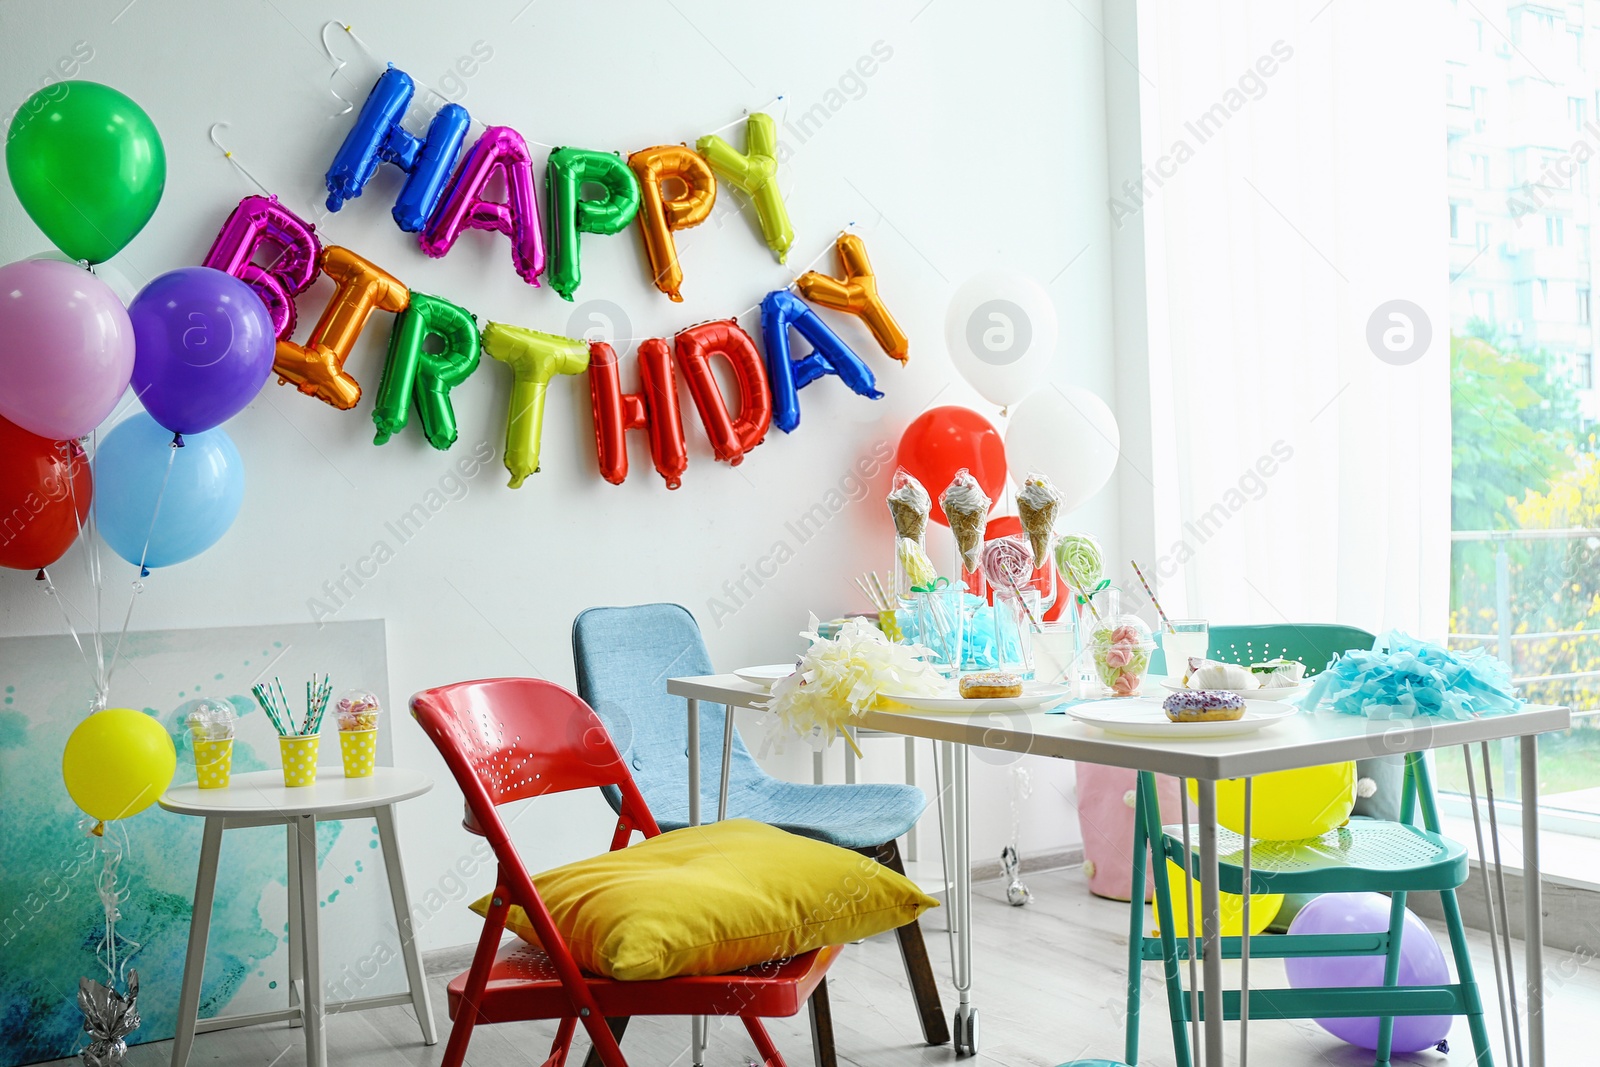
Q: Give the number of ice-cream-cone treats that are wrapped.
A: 3